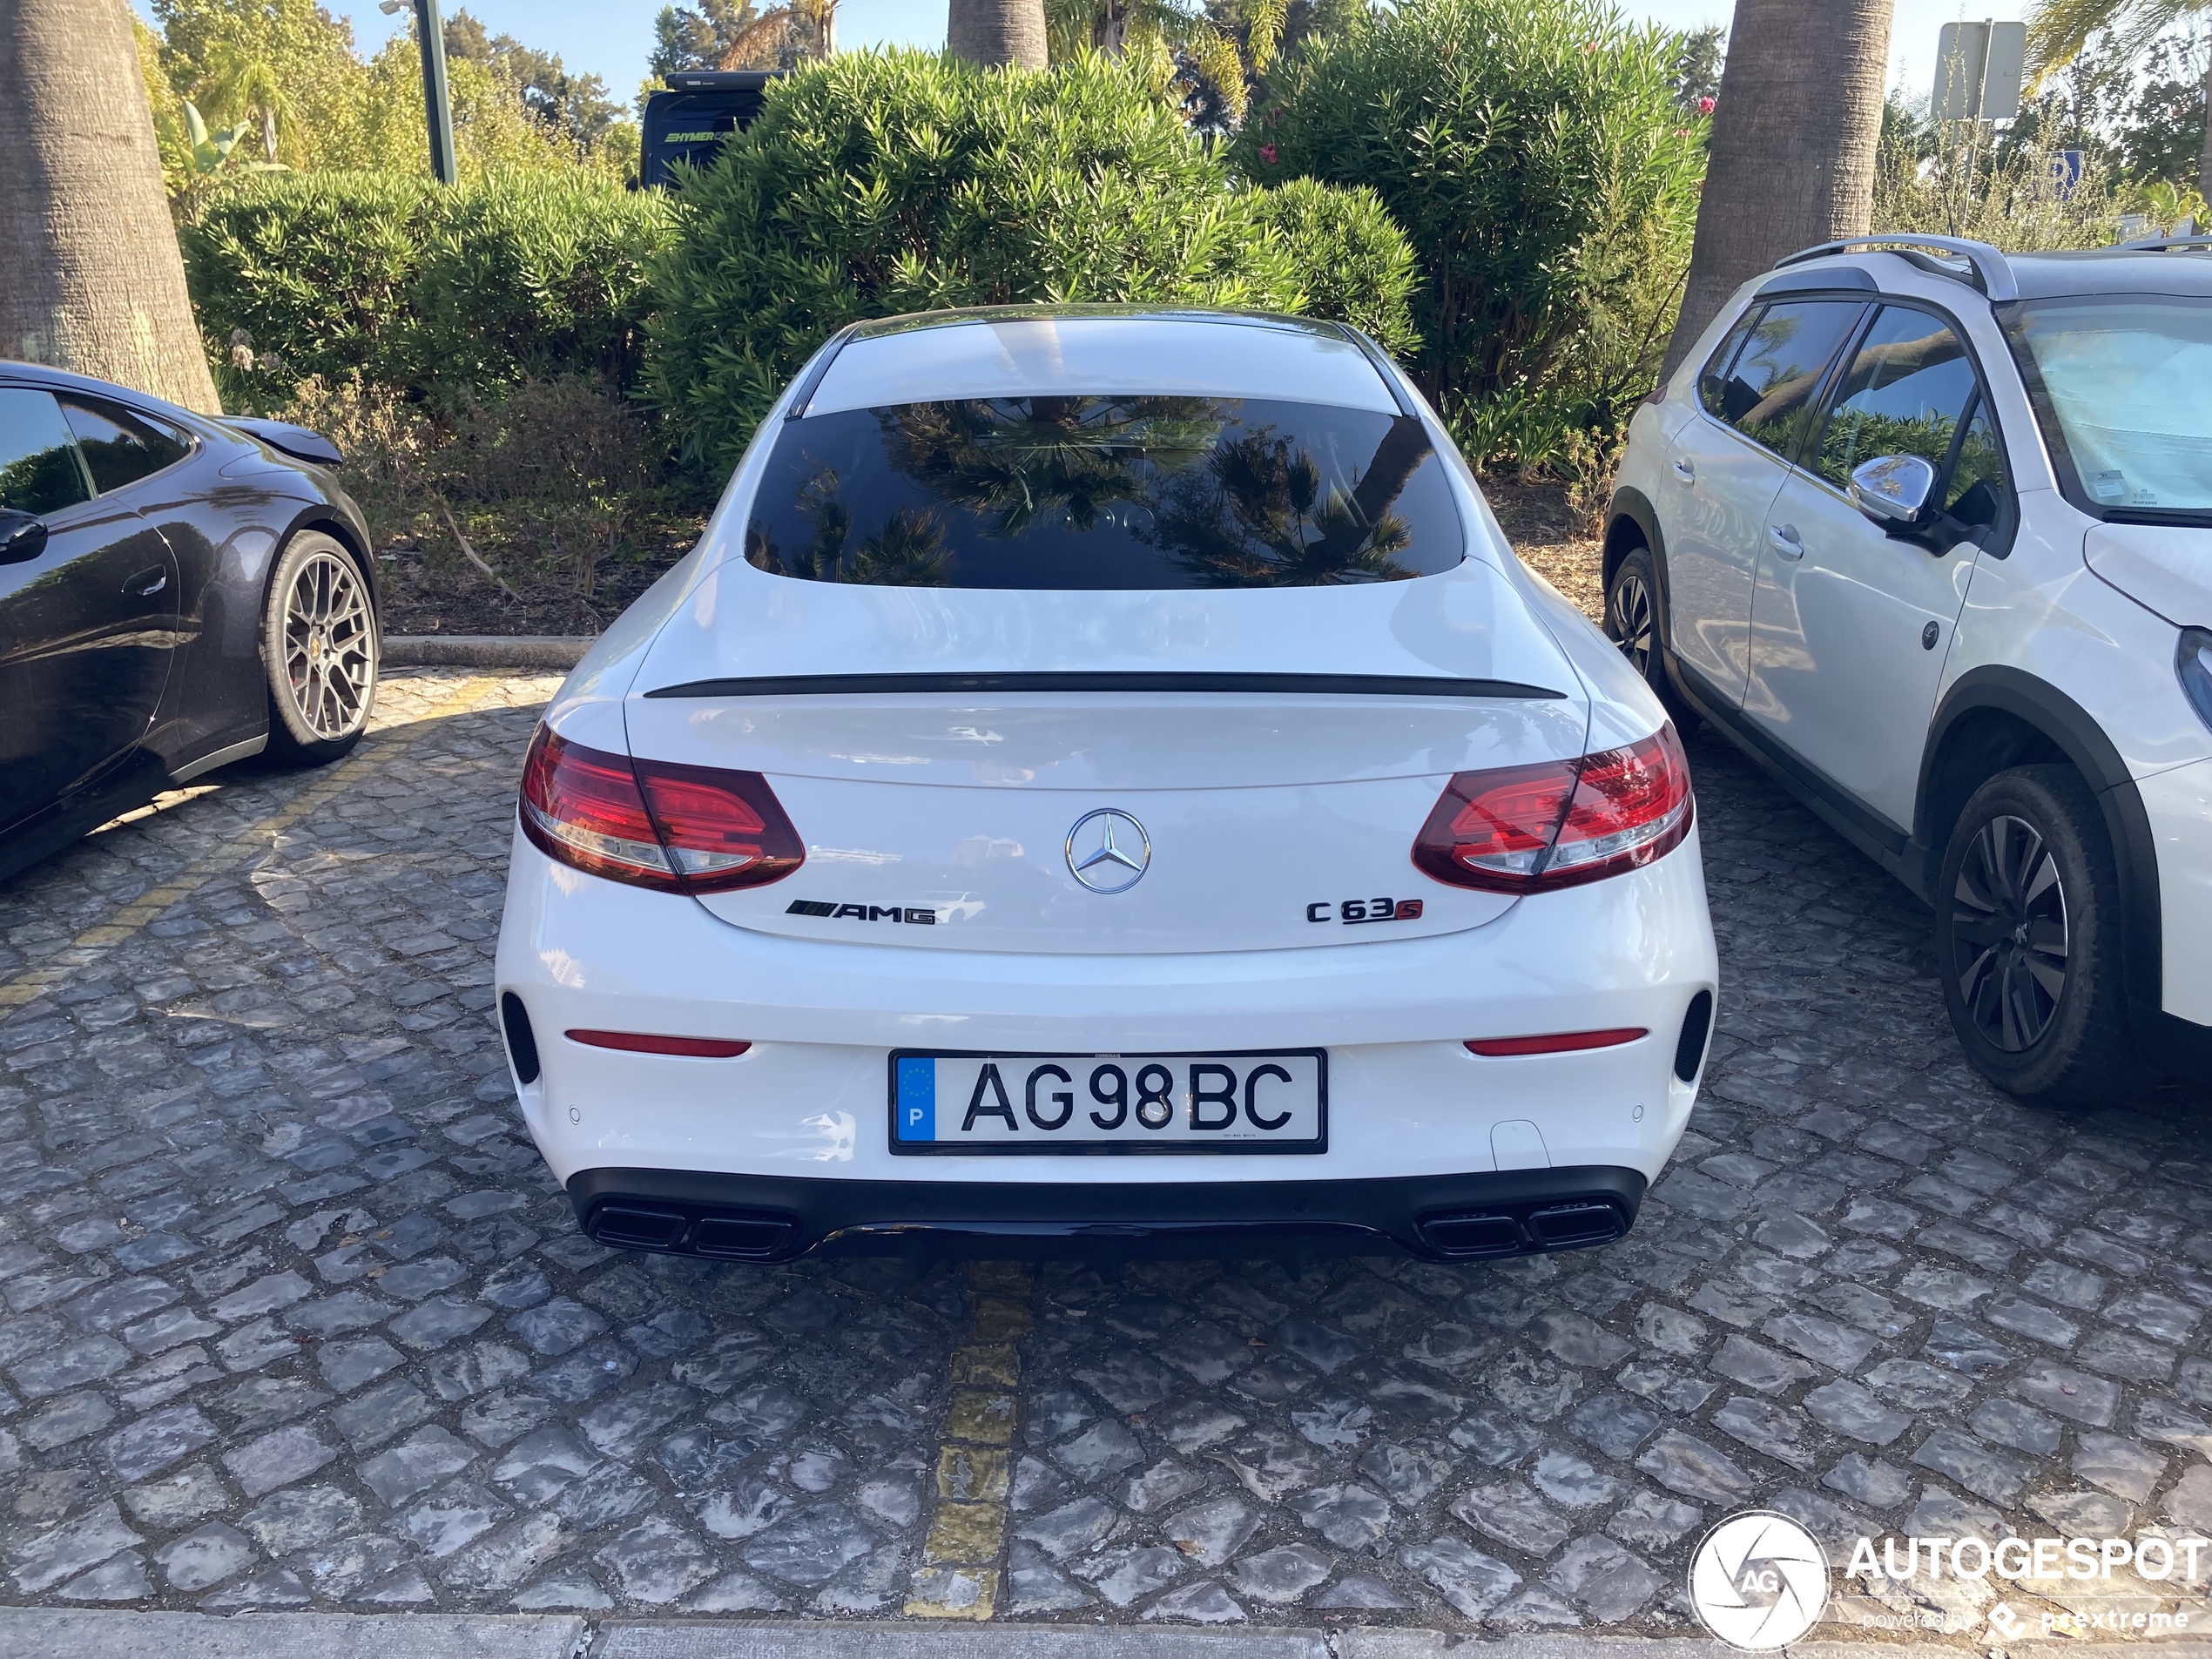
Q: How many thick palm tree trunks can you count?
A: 3